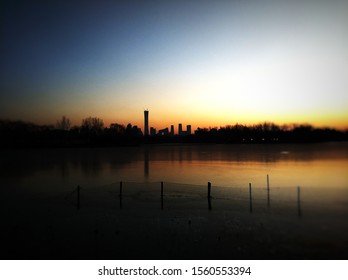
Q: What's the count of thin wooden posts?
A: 7